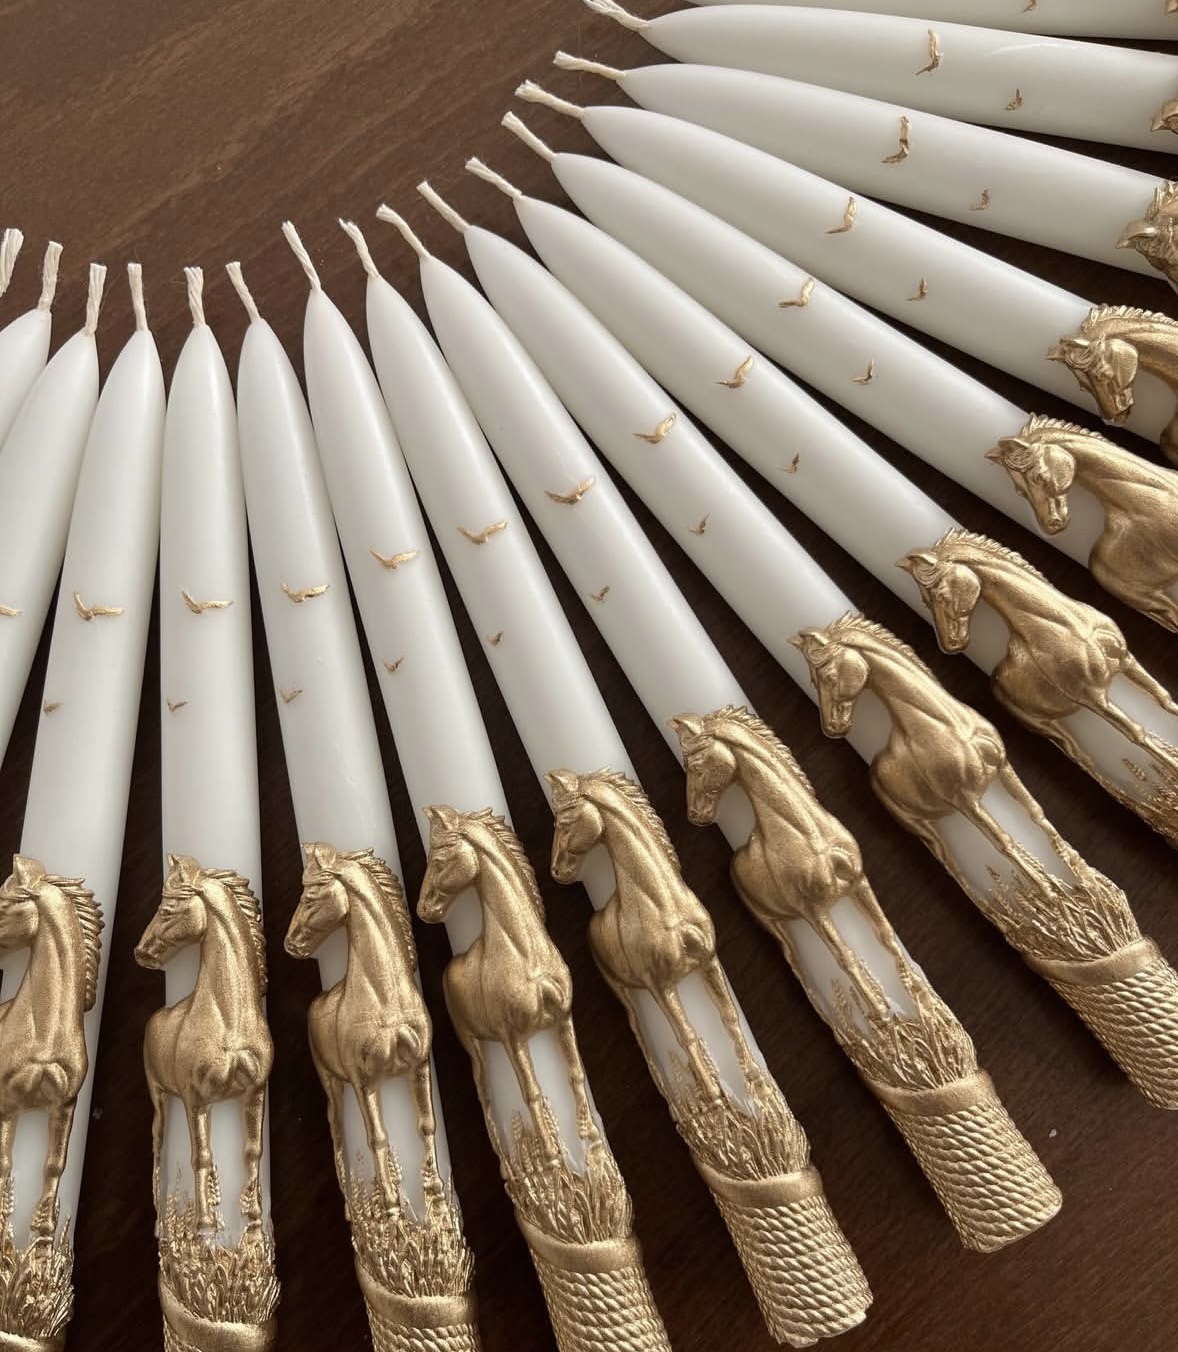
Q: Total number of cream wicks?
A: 15